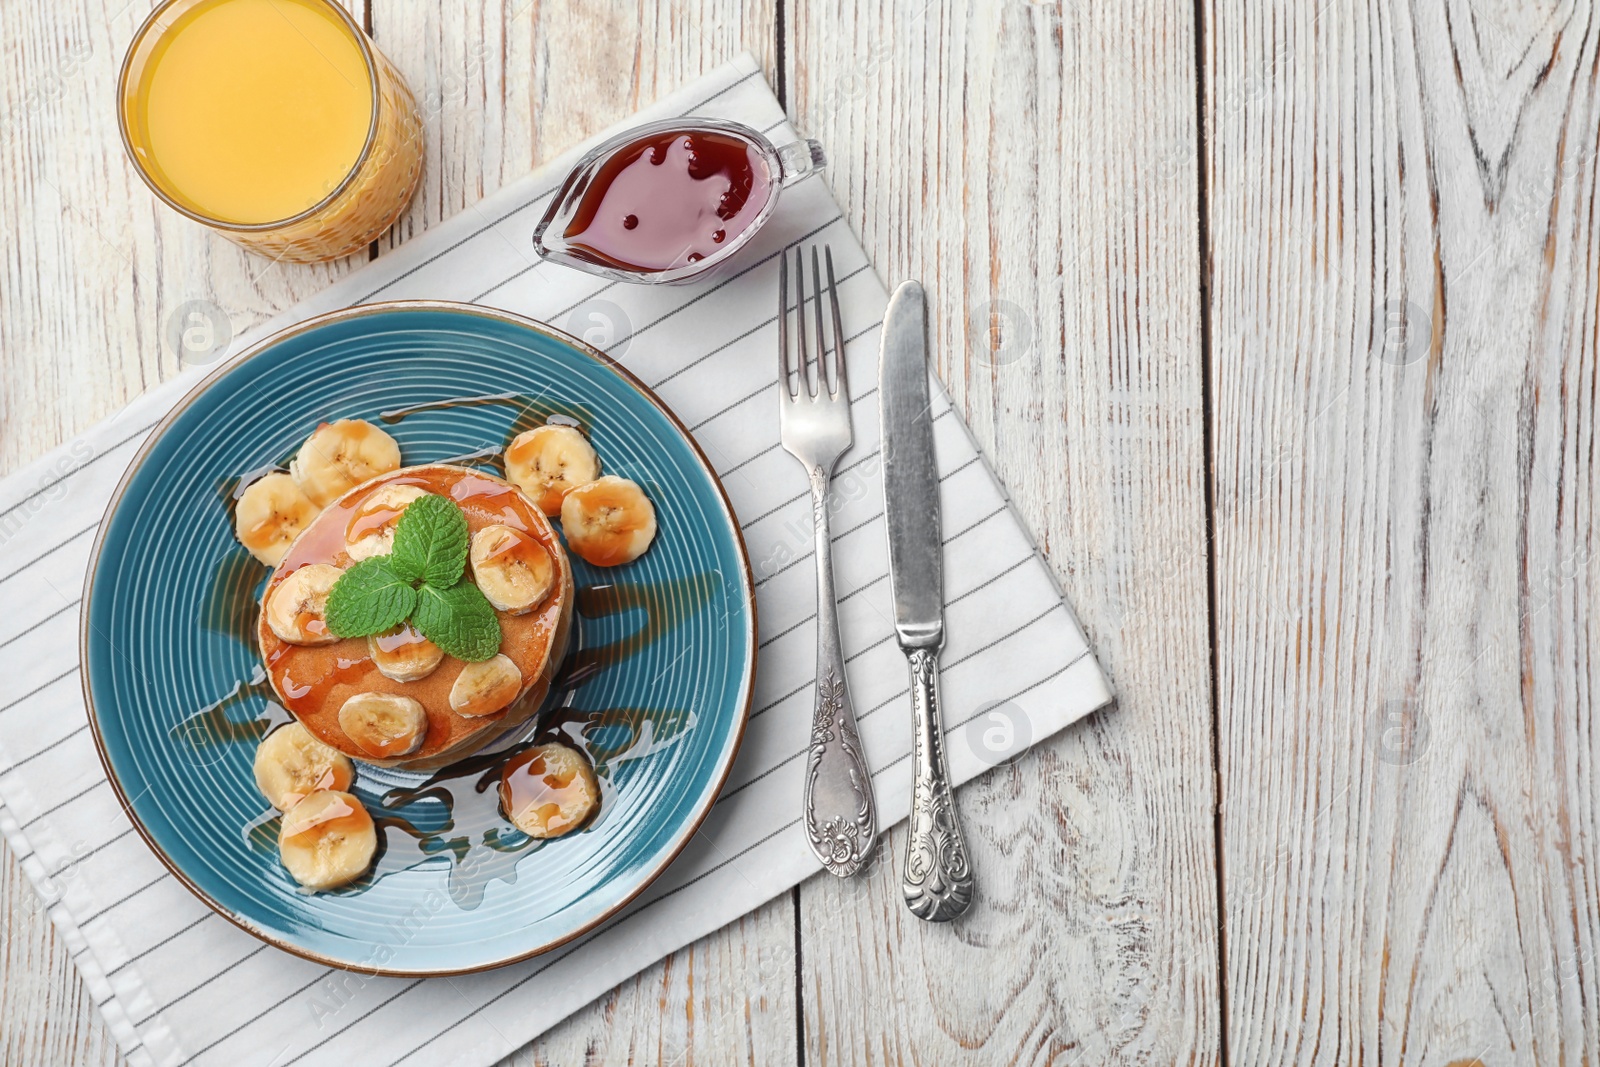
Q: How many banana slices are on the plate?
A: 13